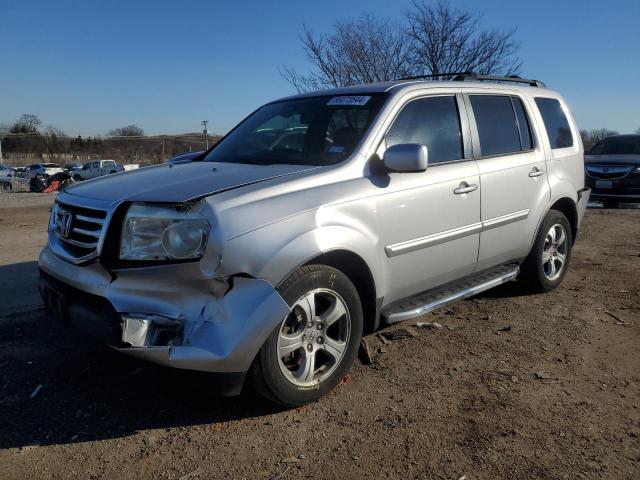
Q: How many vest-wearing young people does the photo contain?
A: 0